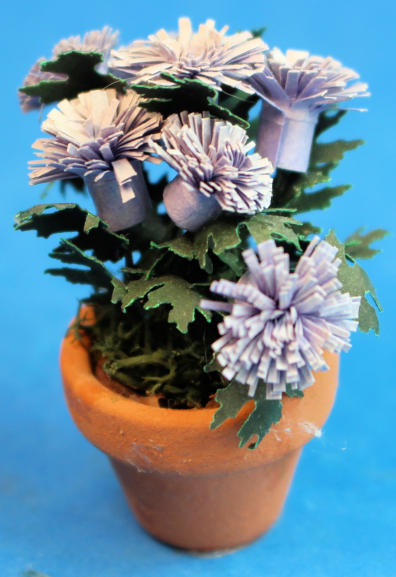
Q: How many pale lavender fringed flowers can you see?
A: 6